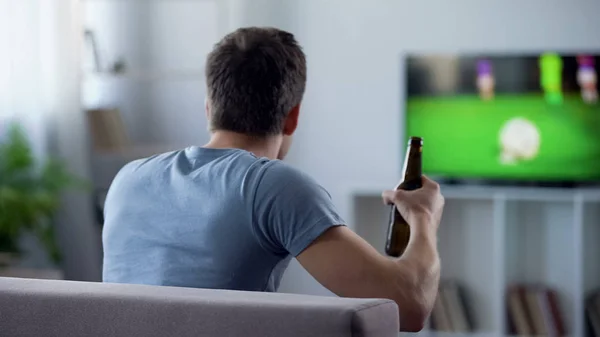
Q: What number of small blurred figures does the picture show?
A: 3